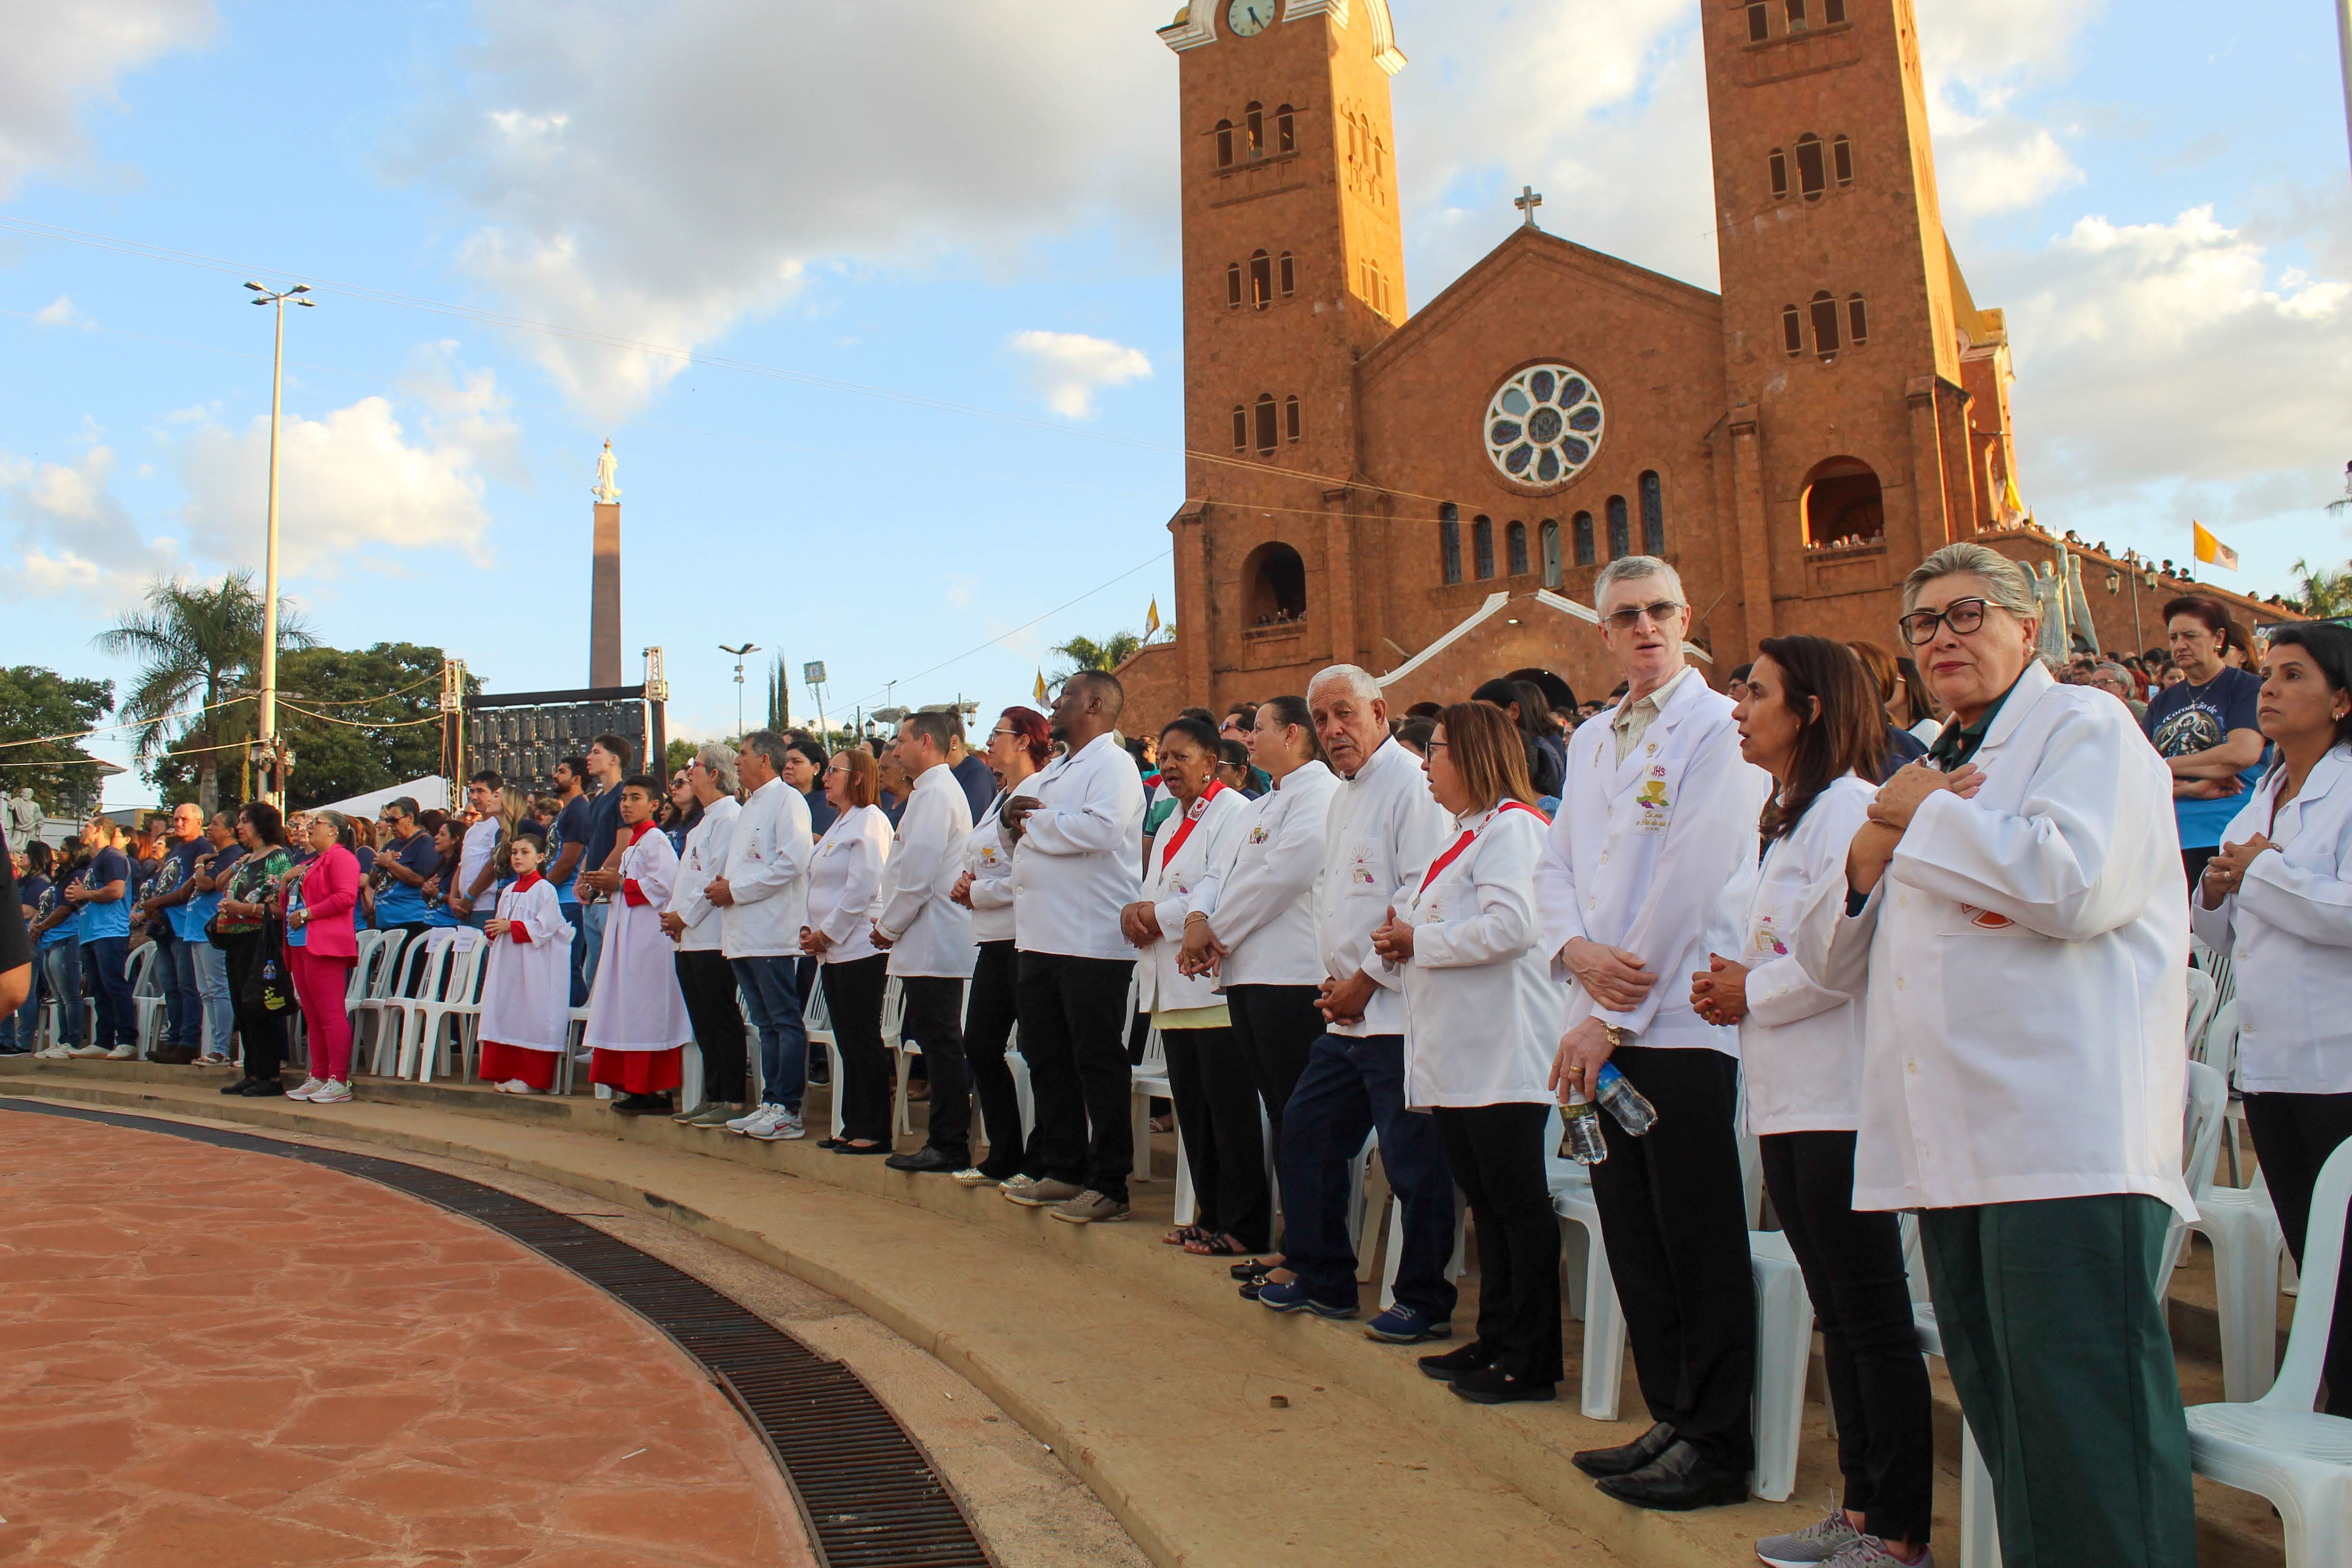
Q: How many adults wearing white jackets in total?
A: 14